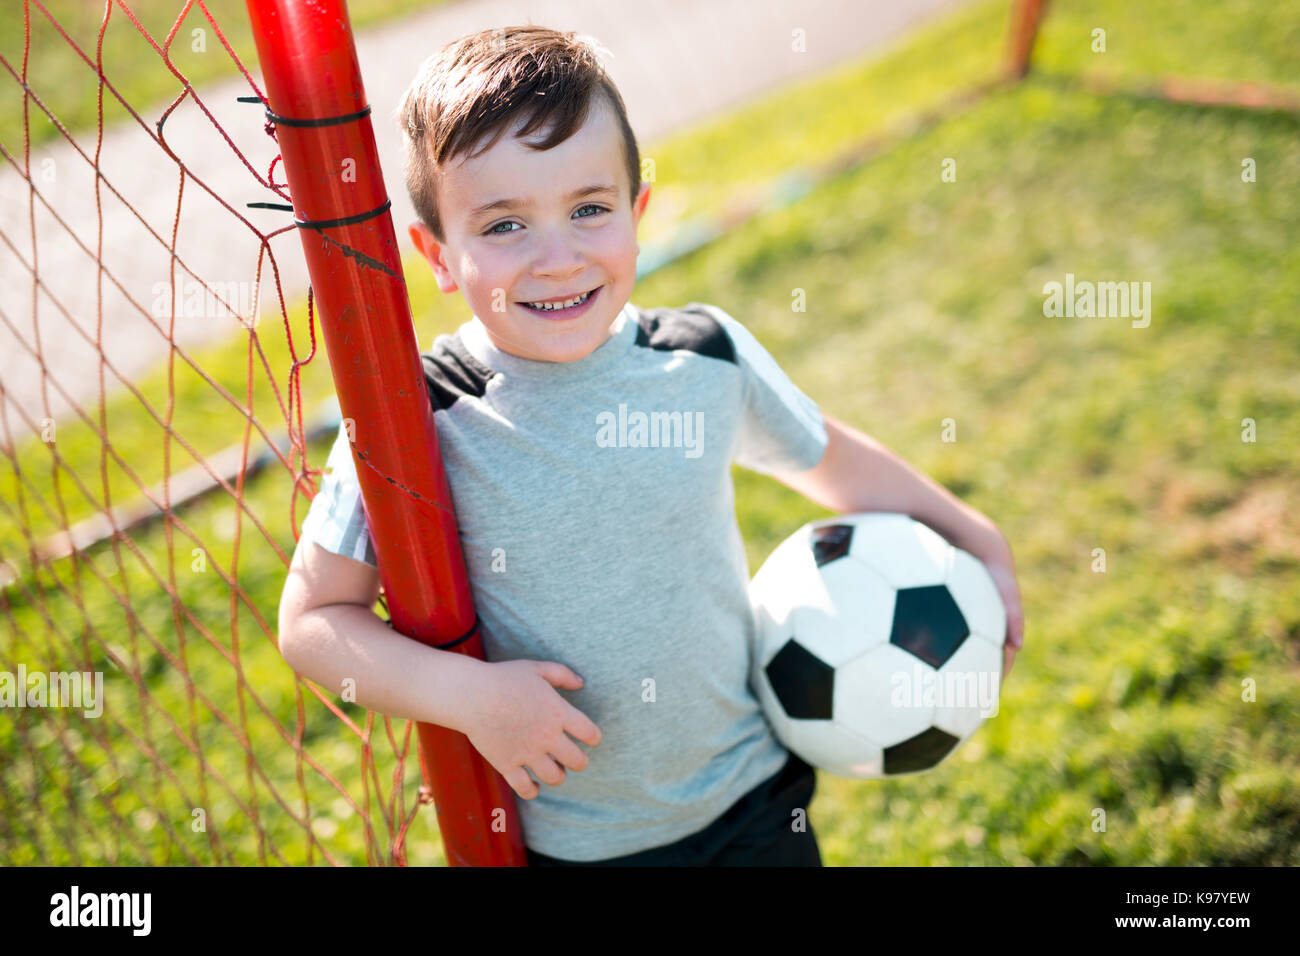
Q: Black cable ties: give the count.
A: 3